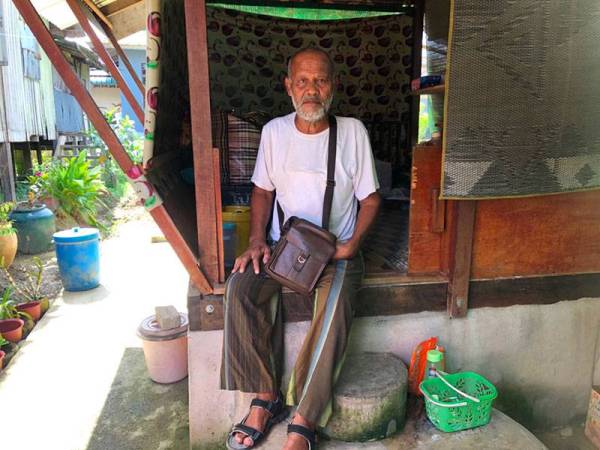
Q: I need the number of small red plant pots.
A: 3